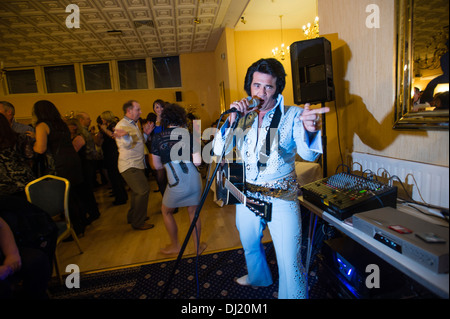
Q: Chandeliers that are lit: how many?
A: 2